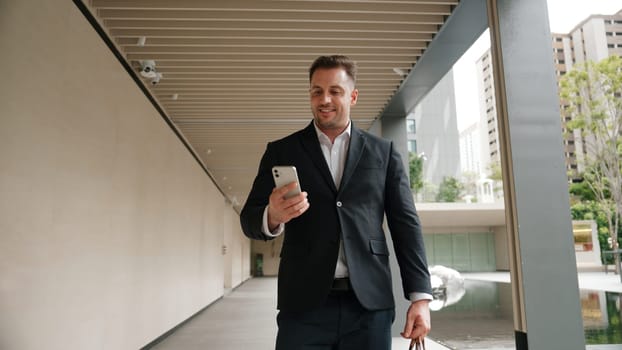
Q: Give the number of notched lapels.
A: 2